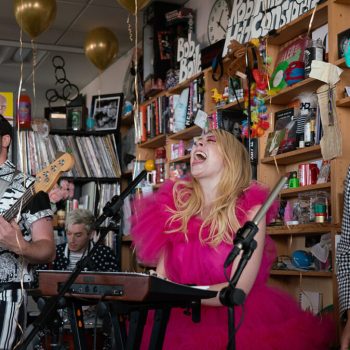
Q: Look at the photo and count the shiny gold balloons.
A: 3